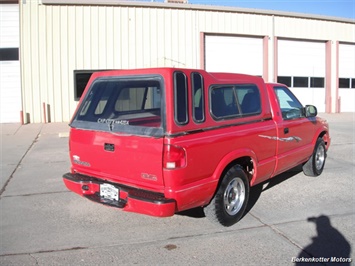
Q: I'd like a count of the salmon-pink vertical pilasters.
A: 5